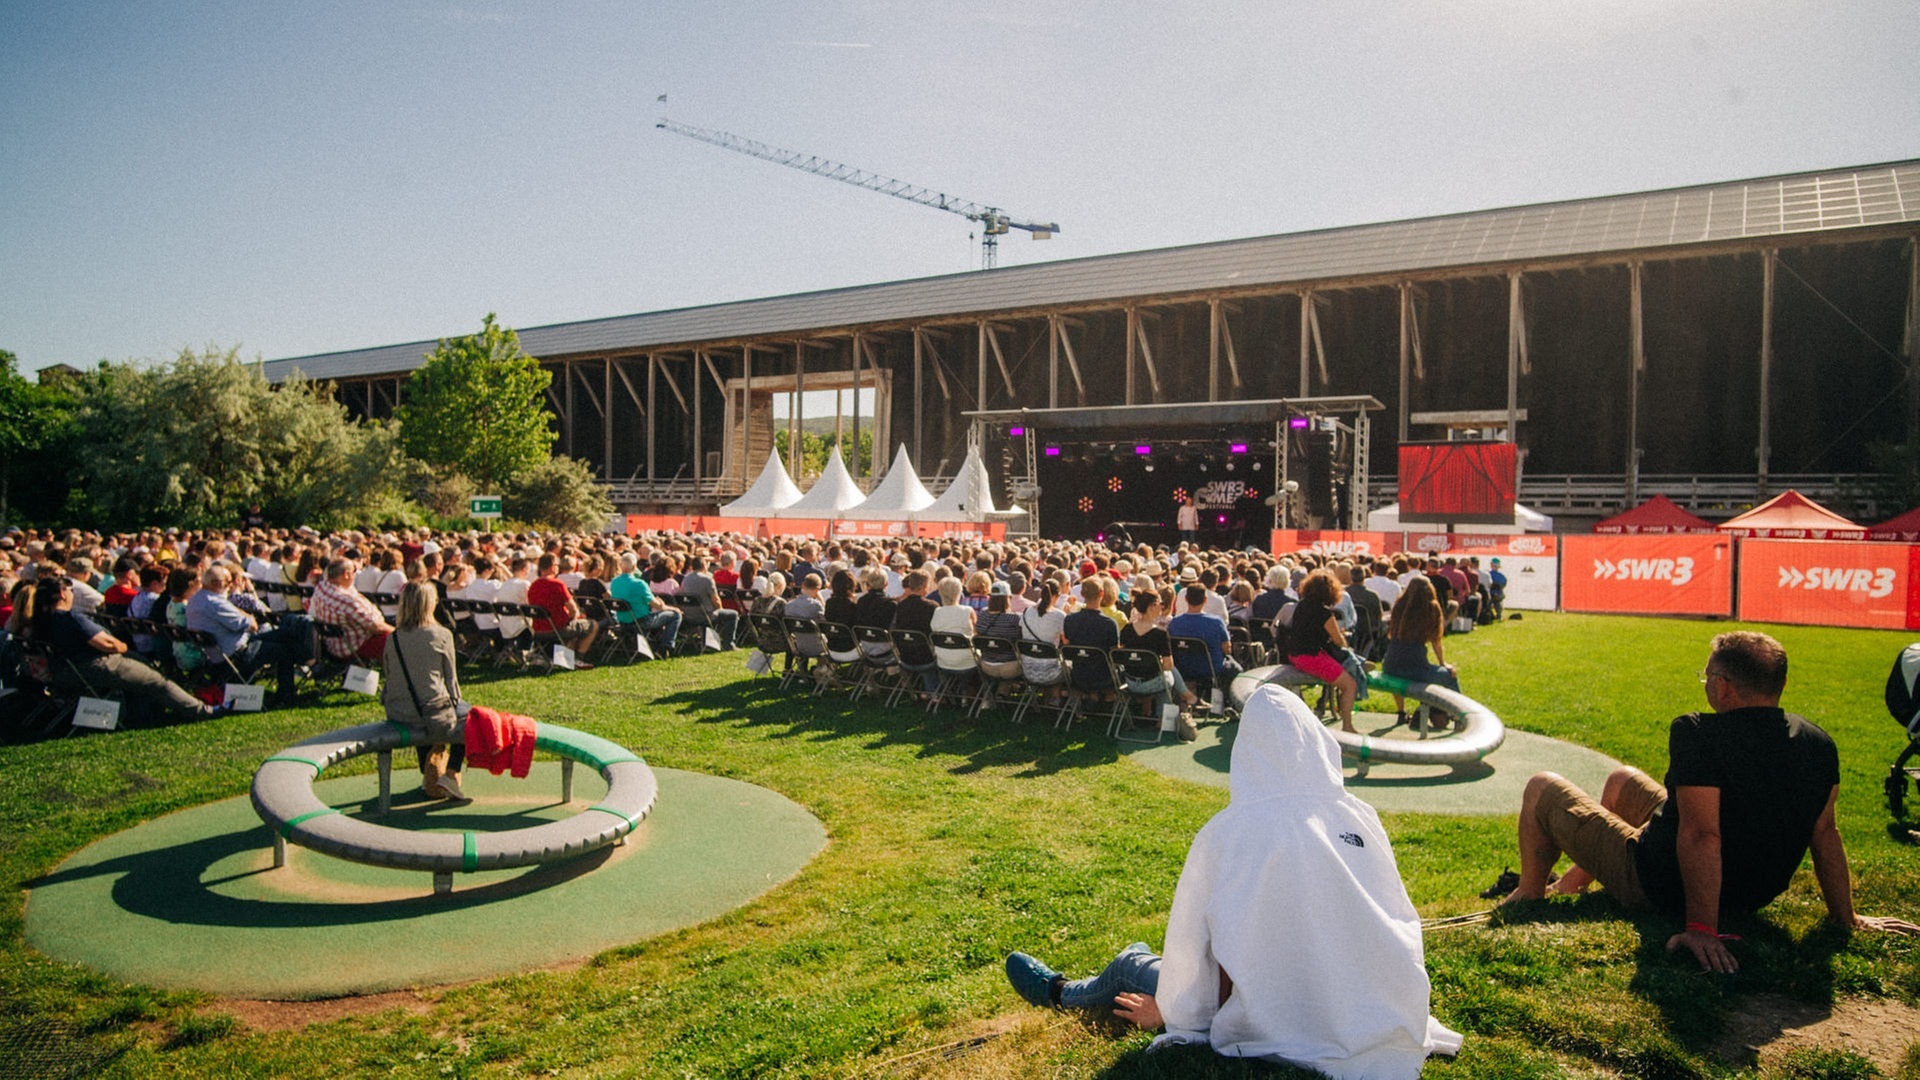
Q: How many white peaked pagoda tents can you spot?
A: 4